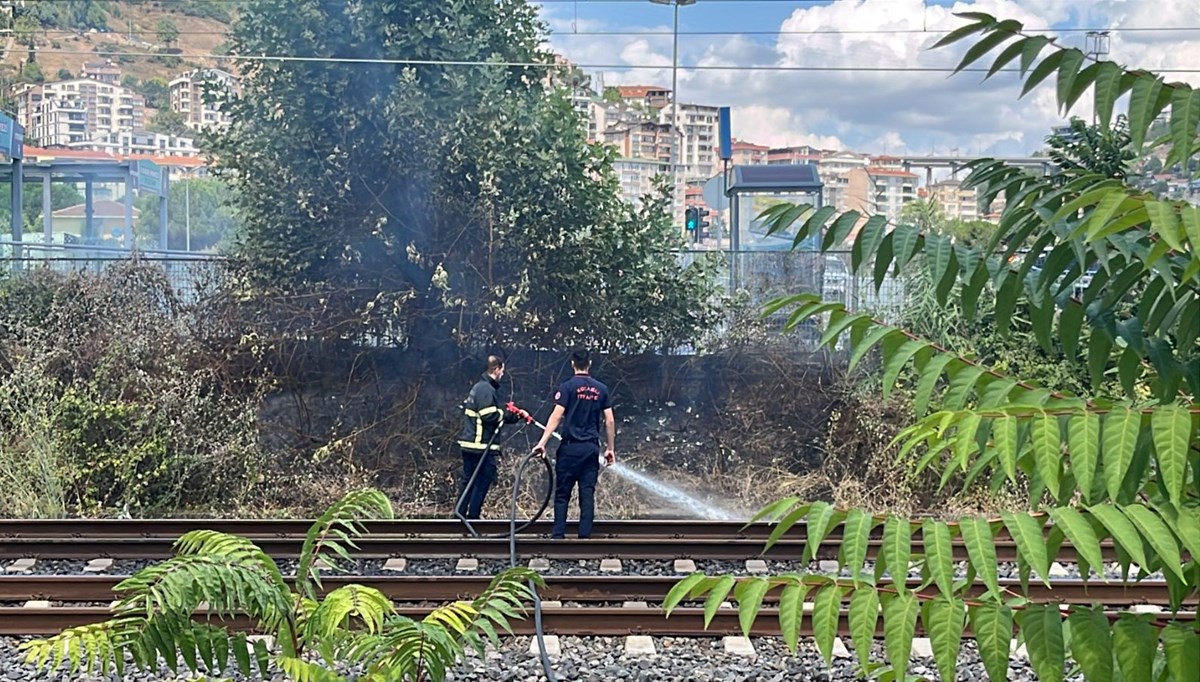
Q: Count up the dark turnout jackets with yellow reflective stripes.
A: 1